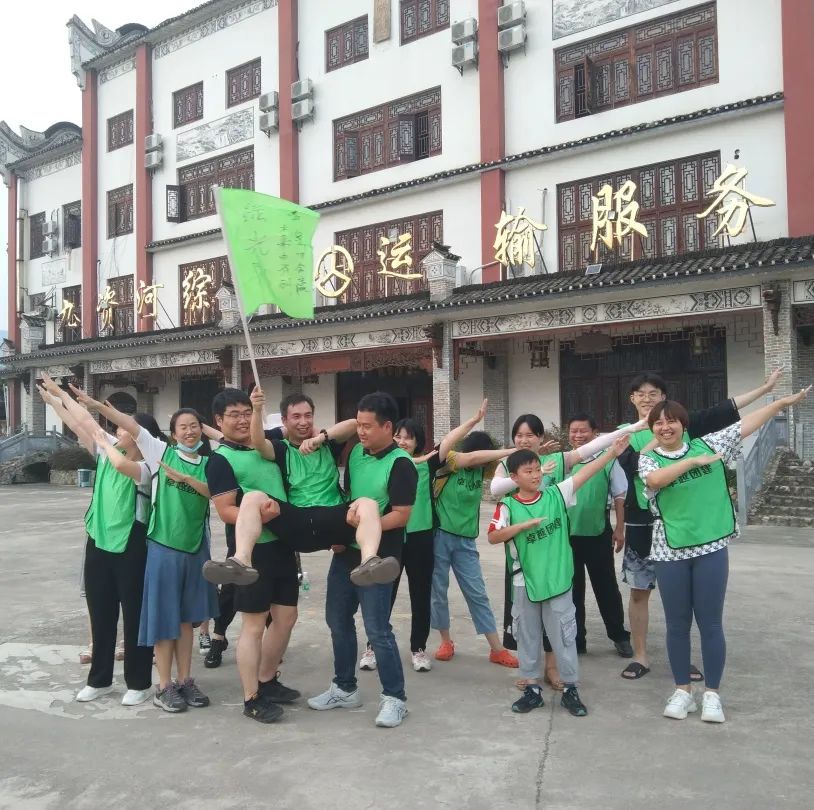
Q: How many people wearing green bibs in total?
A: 12